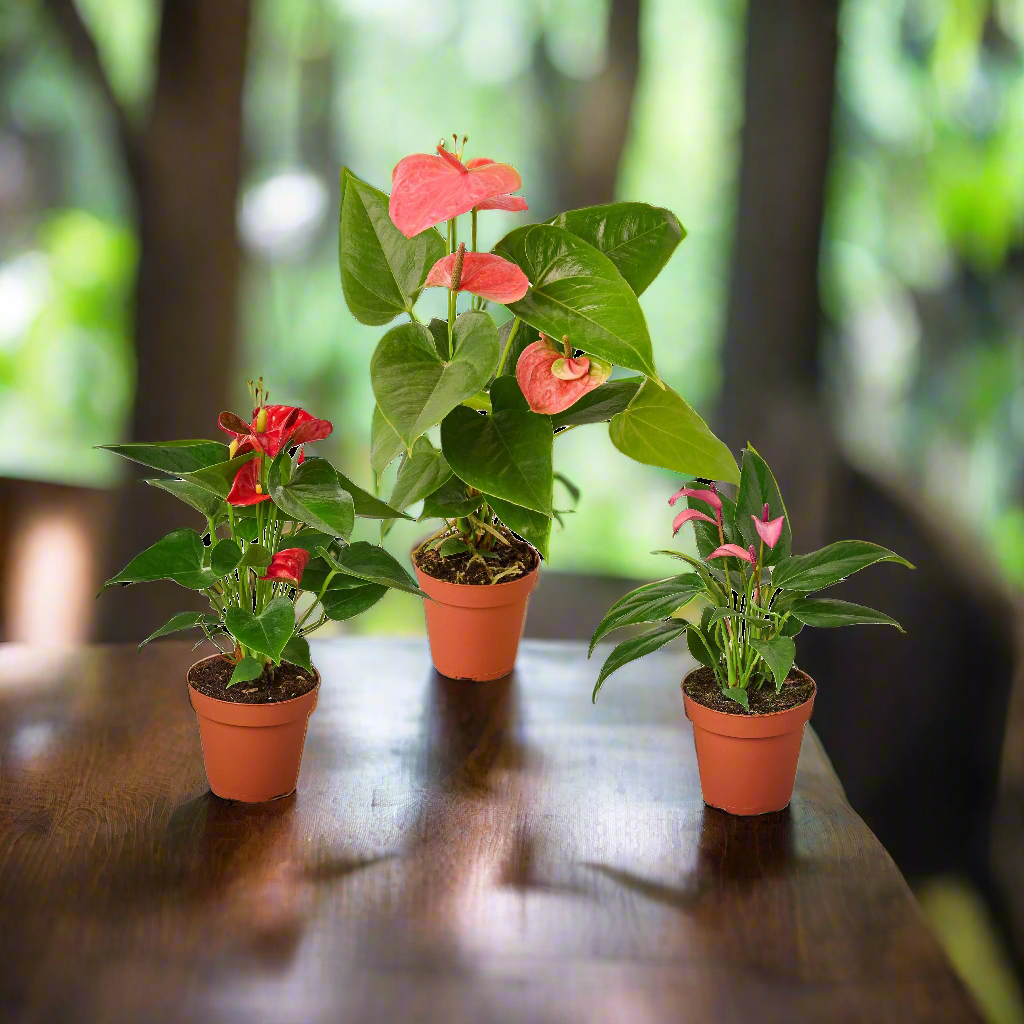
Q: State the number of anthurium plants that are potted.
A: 3